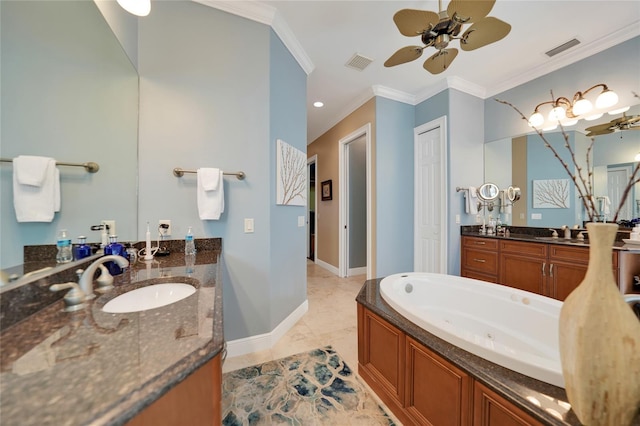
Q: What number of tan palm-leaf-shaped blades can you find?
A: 5